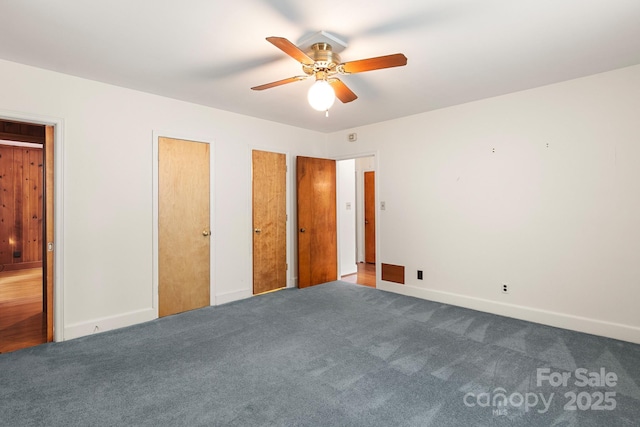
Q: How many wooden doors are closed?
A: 3